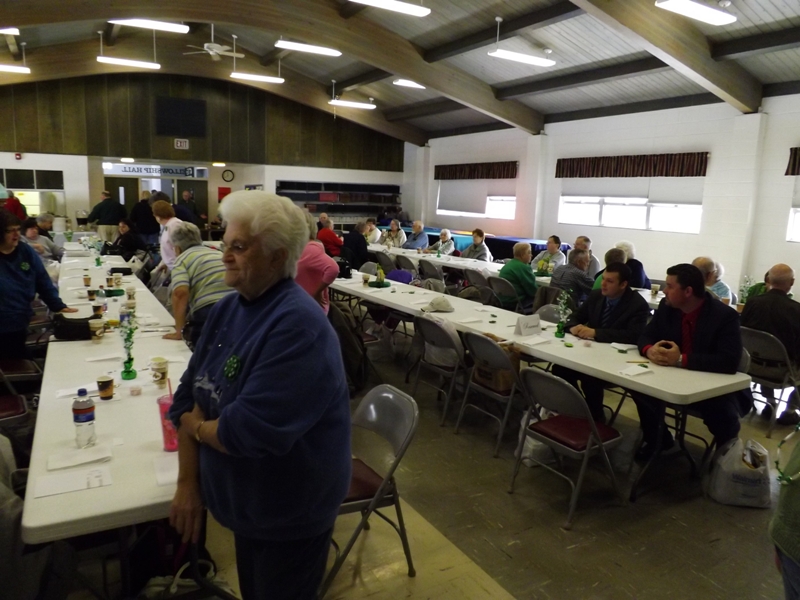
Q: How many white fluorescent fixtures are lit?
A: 11